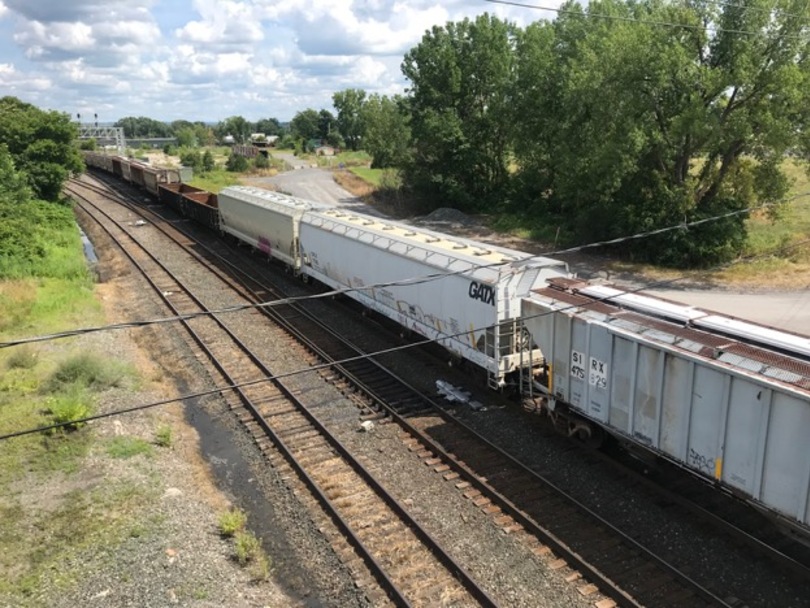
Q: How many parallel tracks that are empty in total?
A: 2